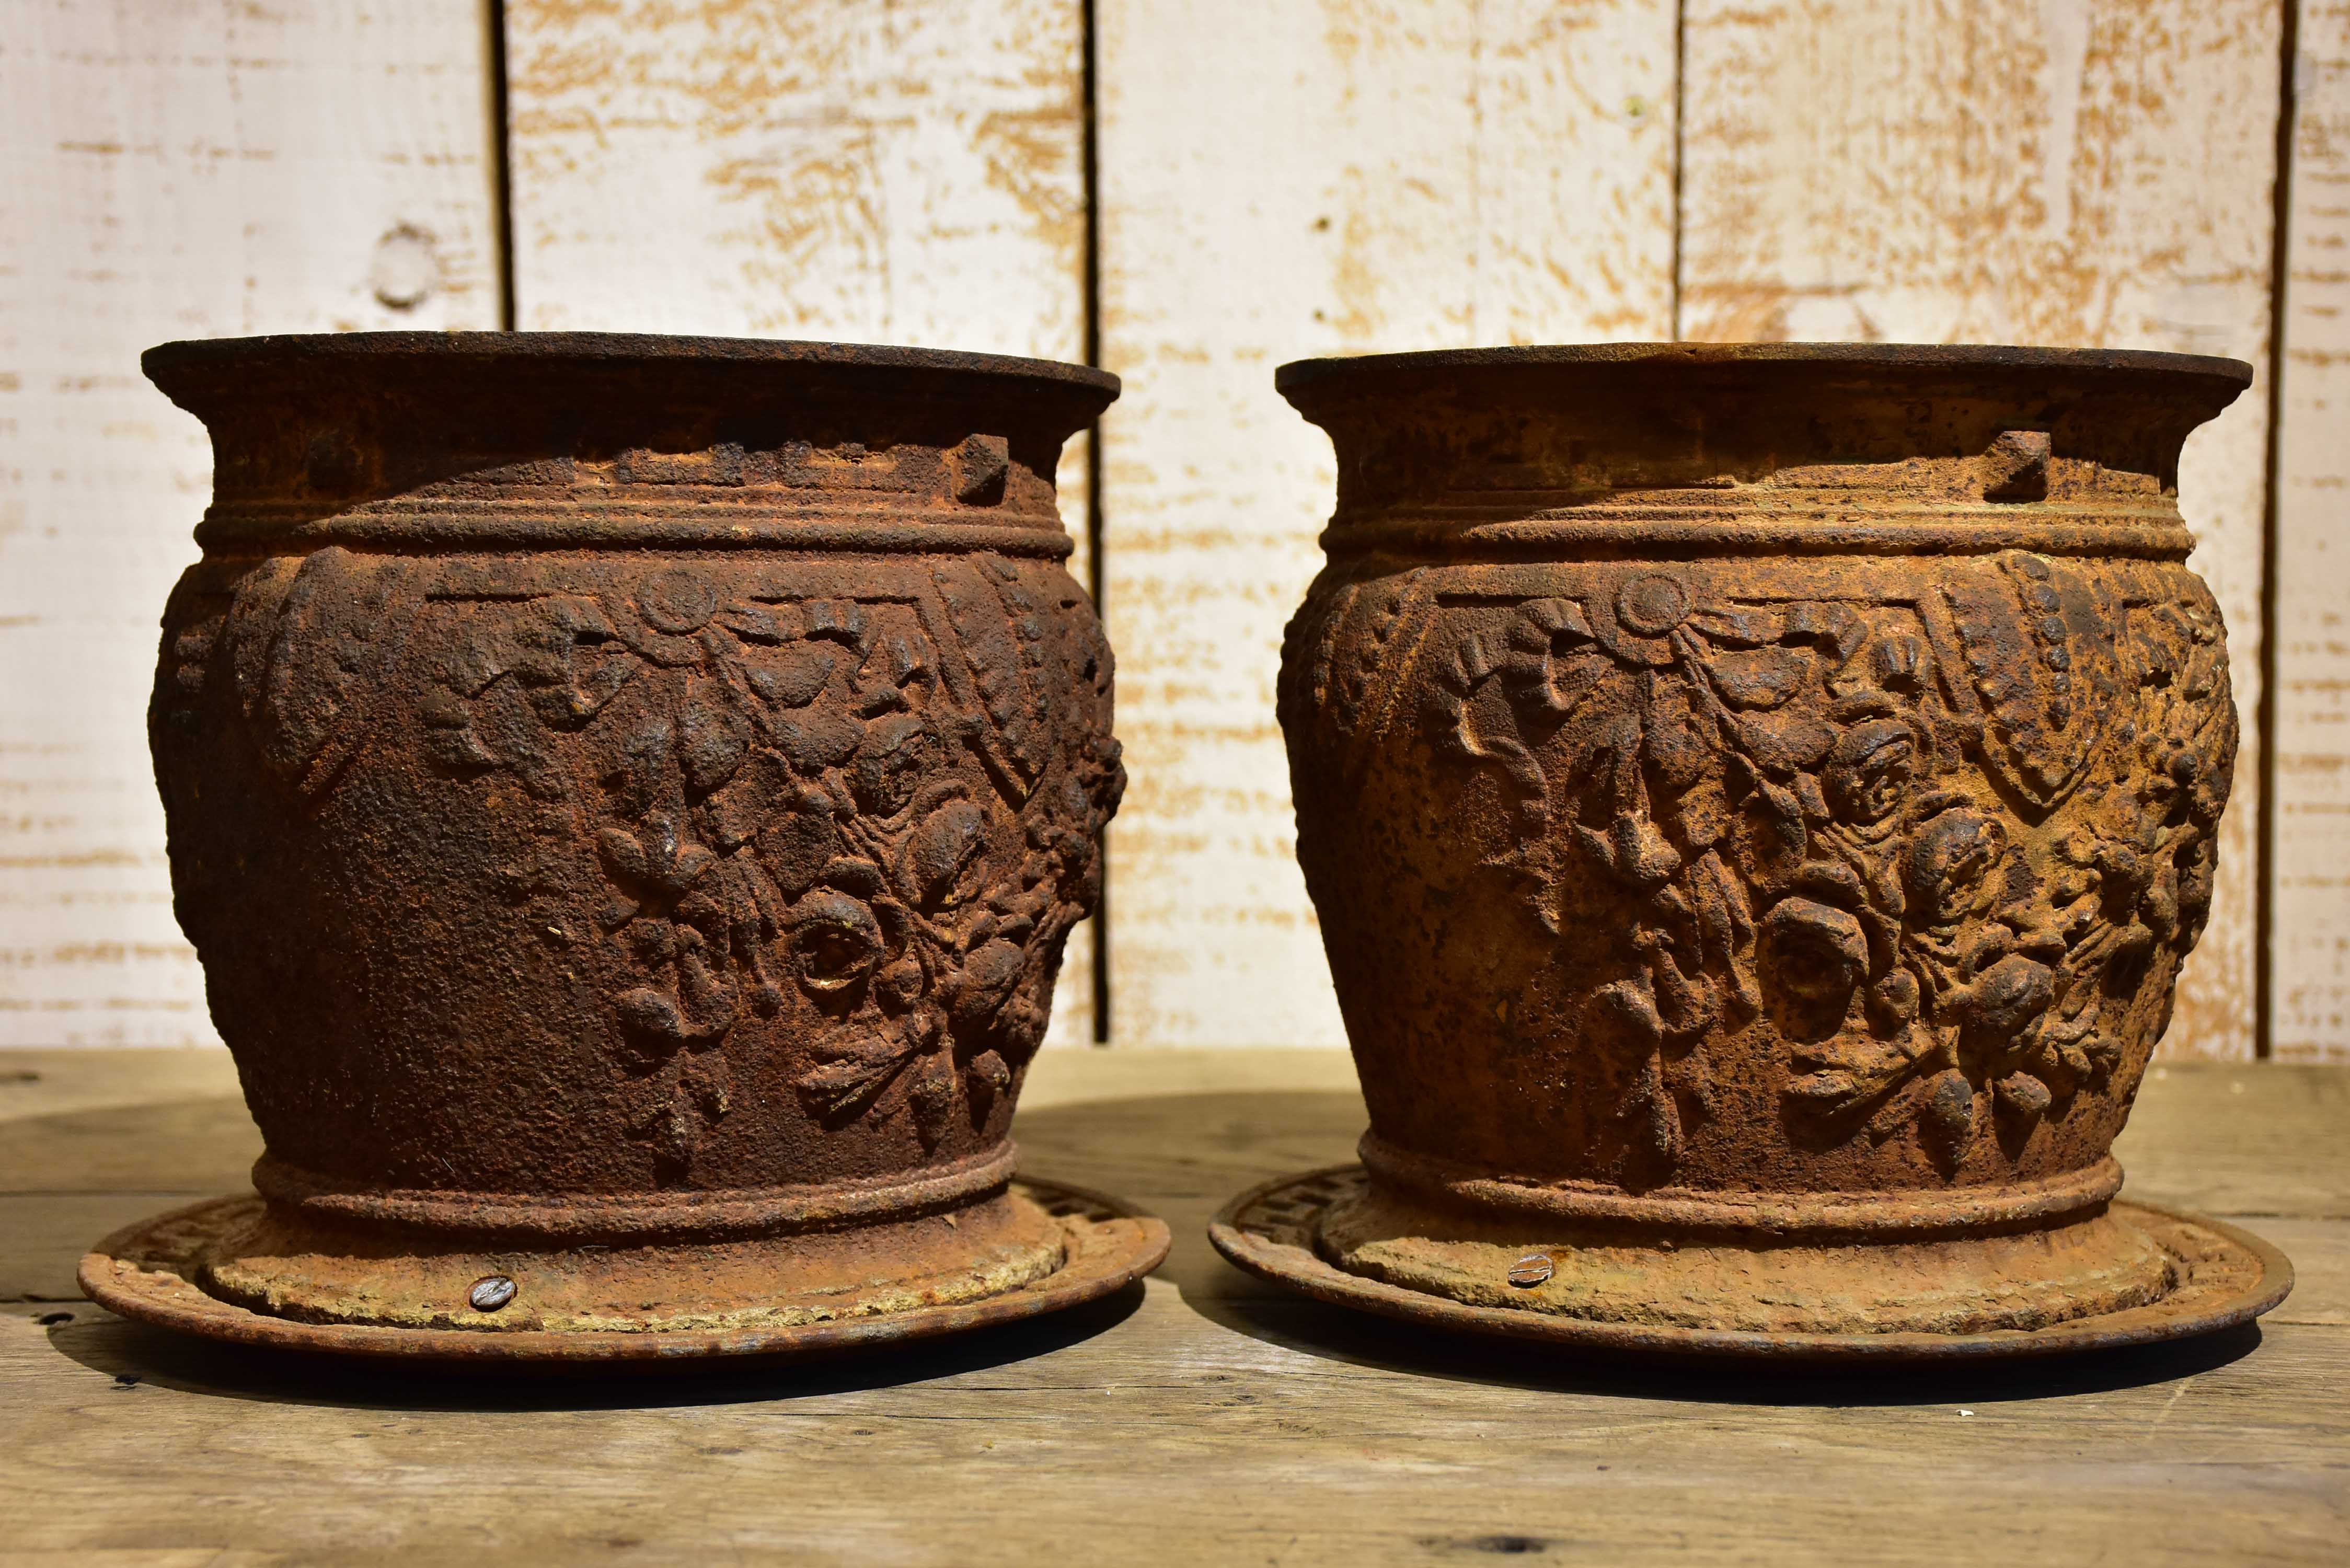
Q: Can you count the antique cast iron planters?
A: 2